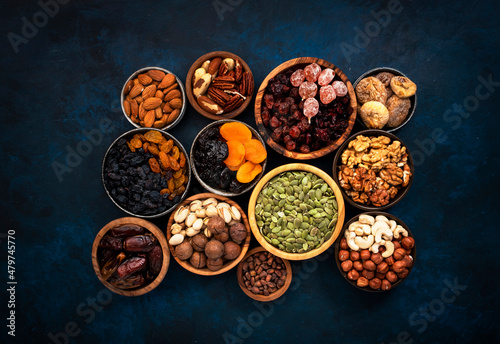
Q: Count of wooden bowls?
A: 6